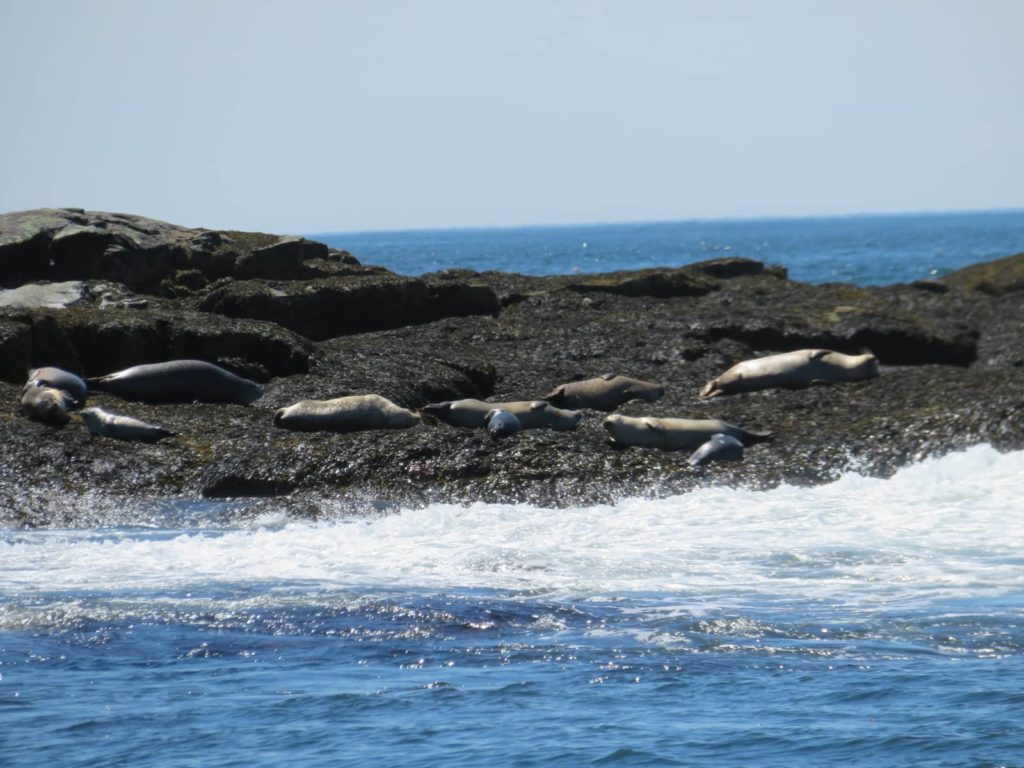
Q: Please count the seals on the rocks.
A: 11